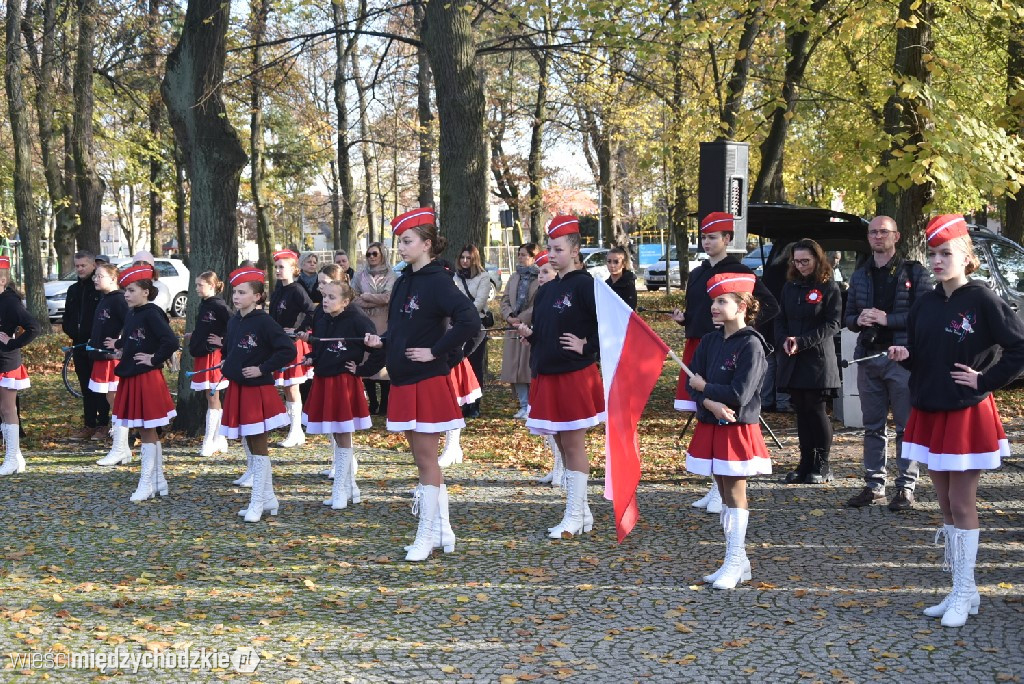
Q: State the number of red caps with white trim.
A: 10